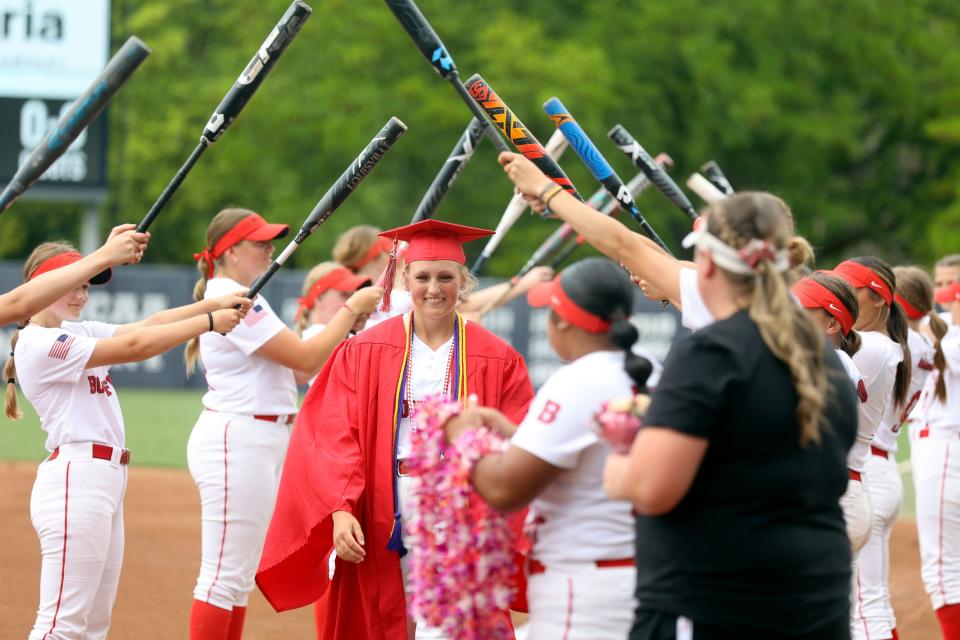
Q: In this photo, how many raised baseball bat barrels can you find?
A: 13